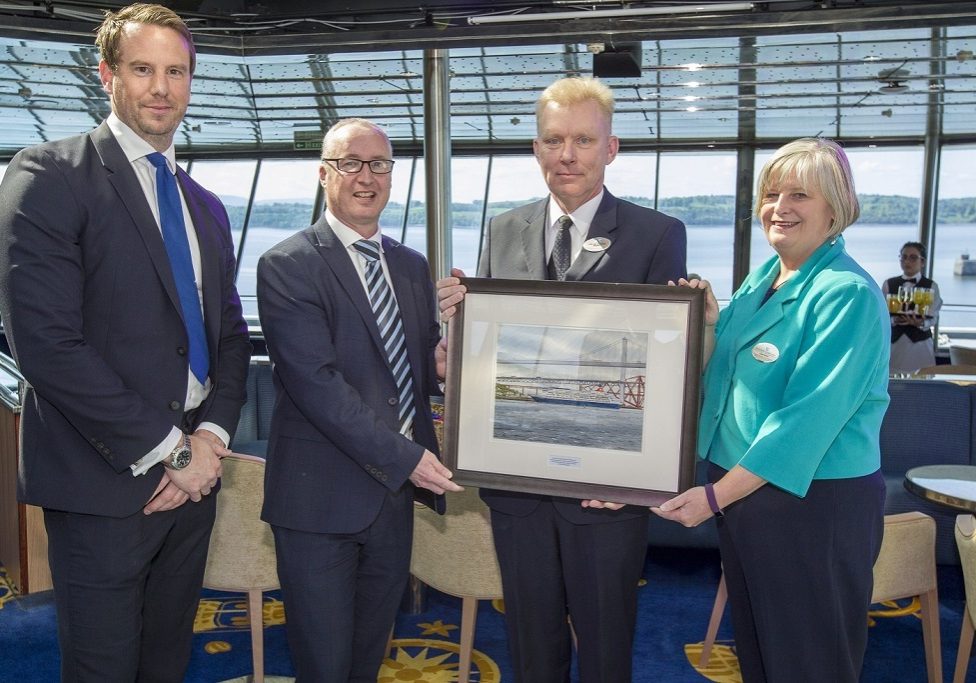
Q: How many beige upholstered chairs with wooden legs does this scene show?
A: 4